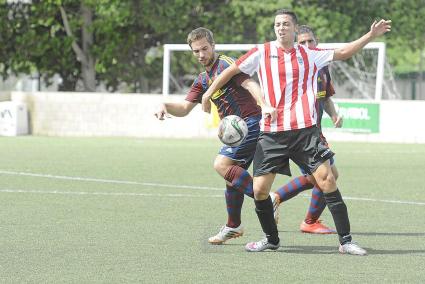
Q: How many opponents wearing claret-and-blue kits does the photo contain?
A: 2